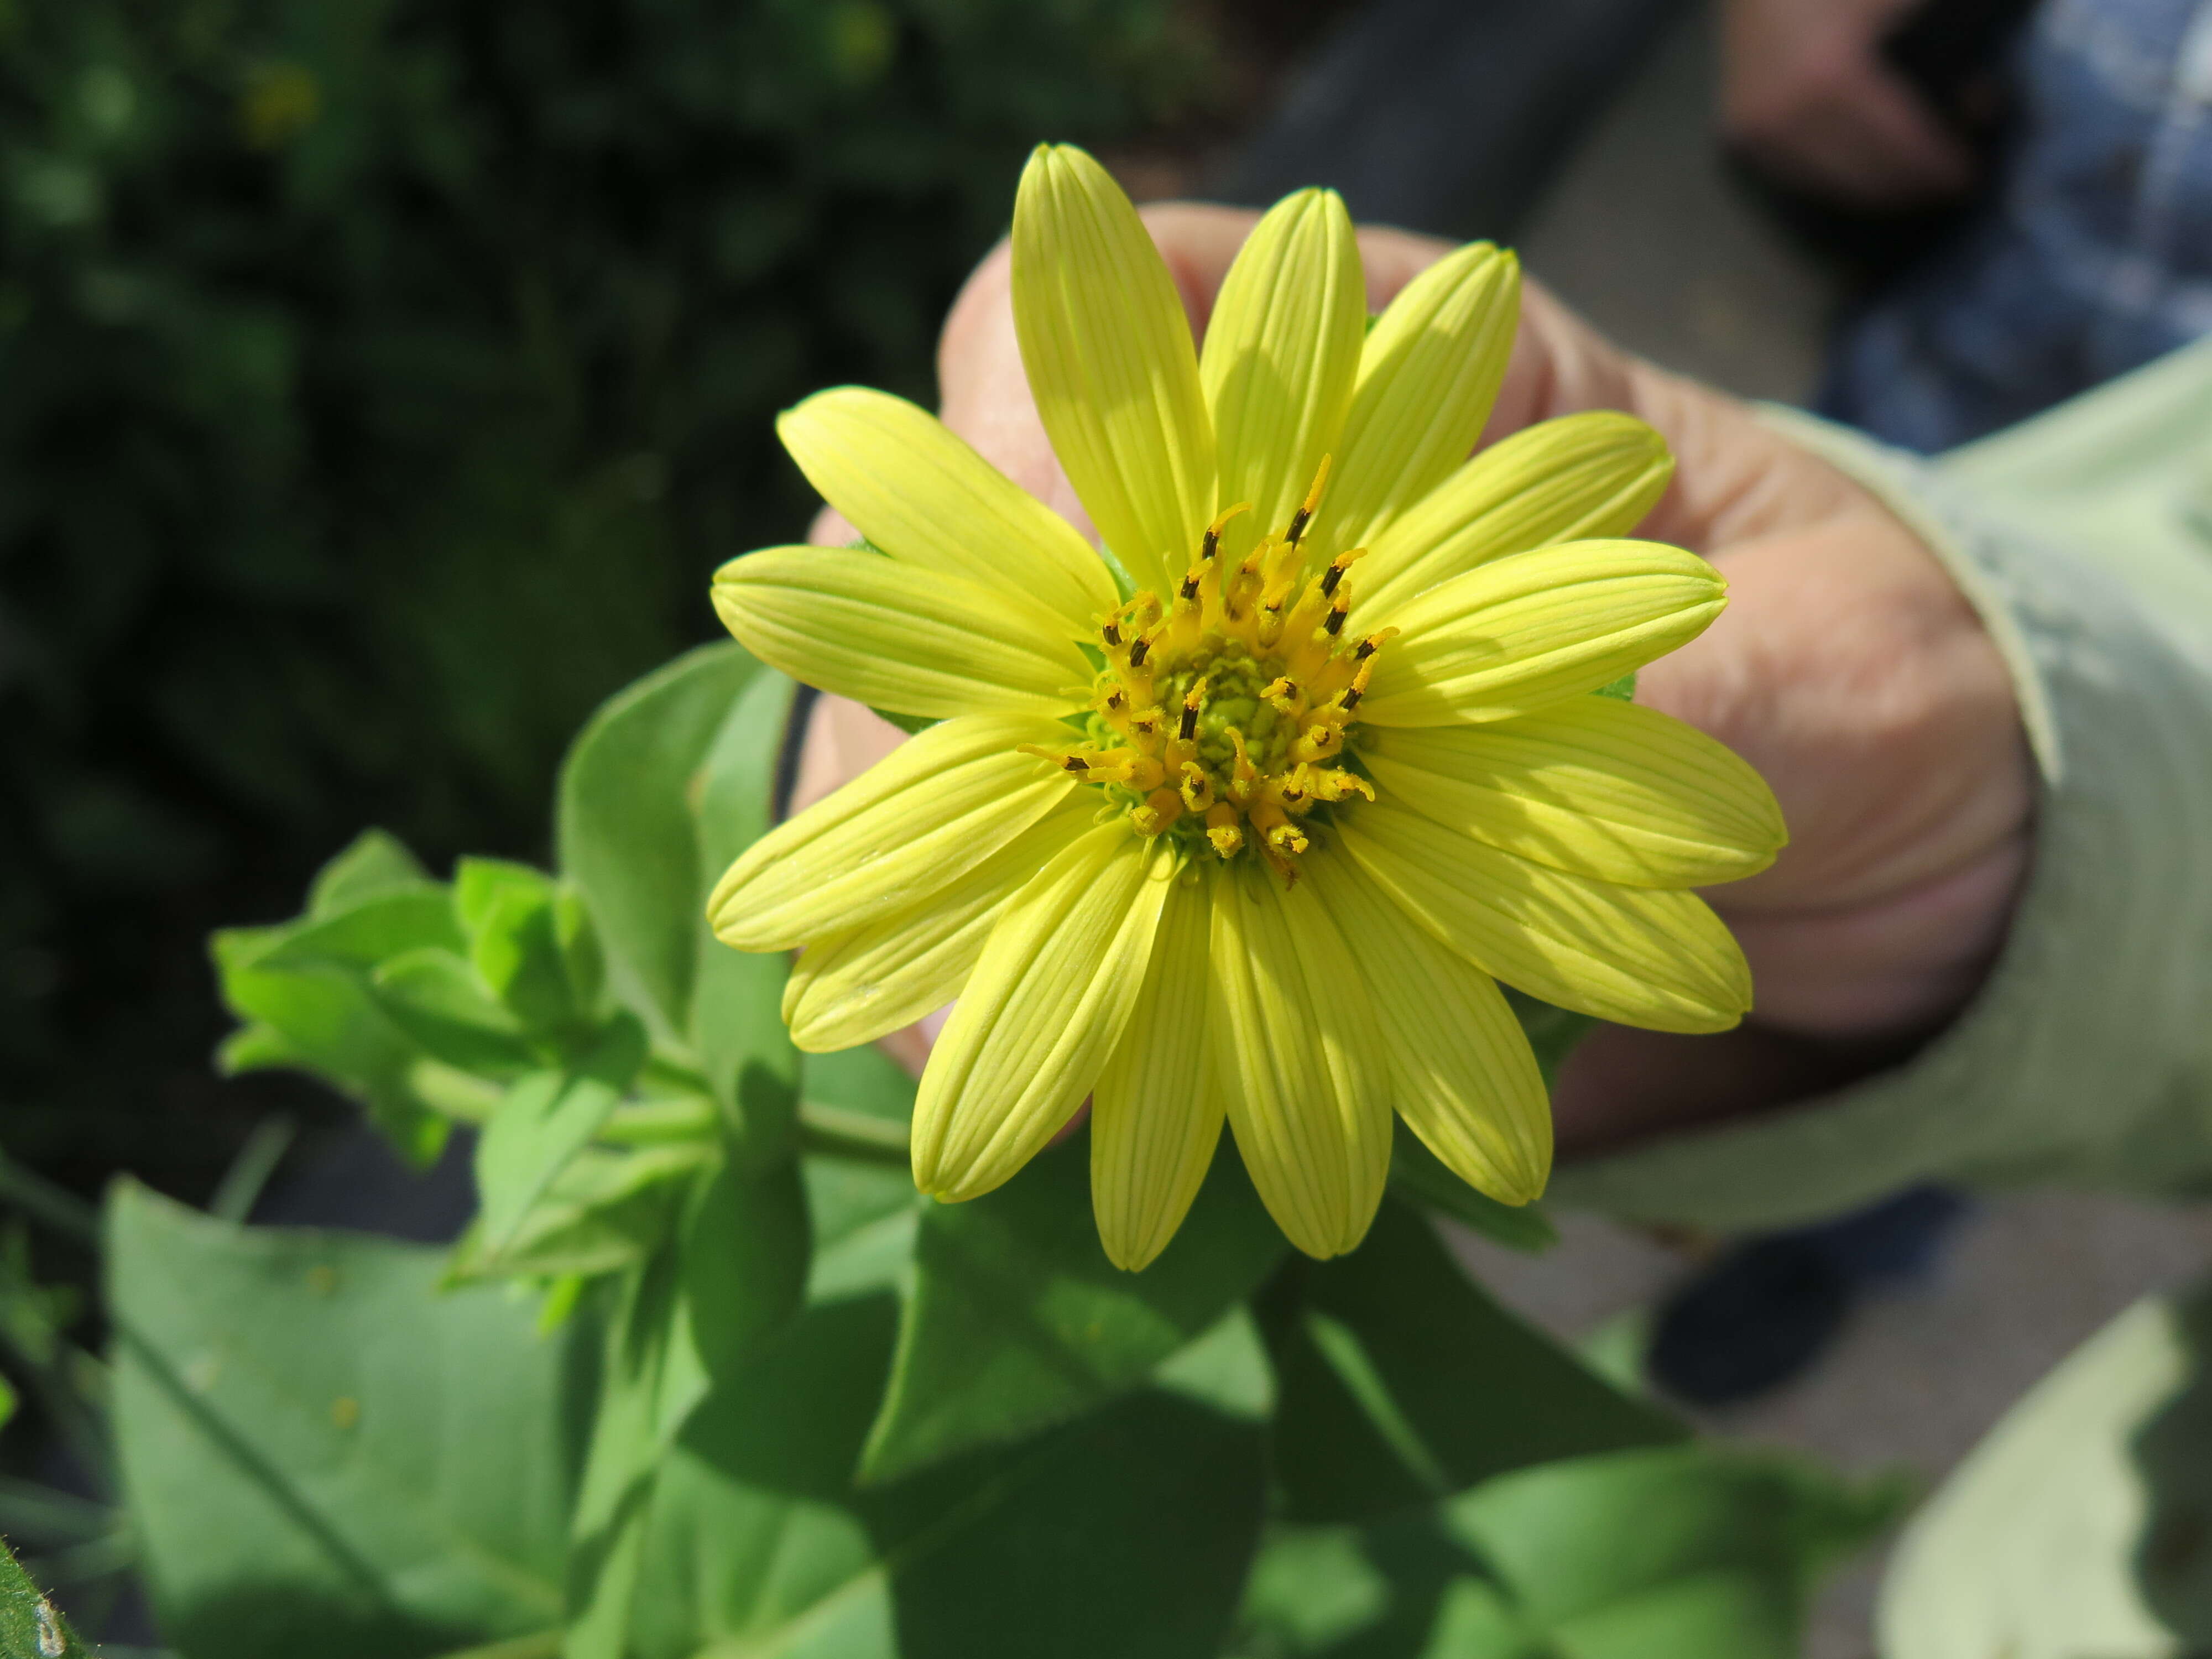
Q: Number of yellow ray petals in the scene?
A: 15